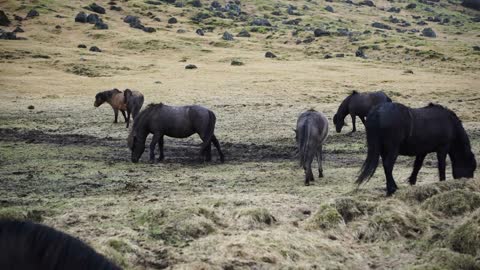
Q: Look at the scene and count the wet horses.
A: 0